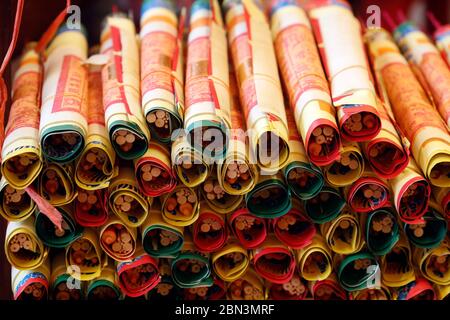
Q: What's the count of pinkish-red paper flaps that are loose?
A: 1